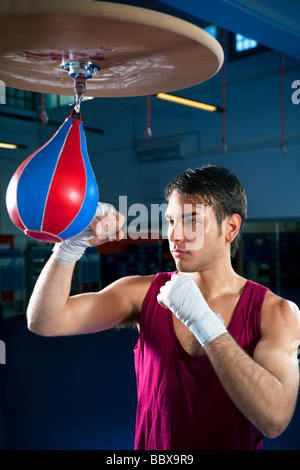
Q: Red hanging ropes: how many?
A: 4